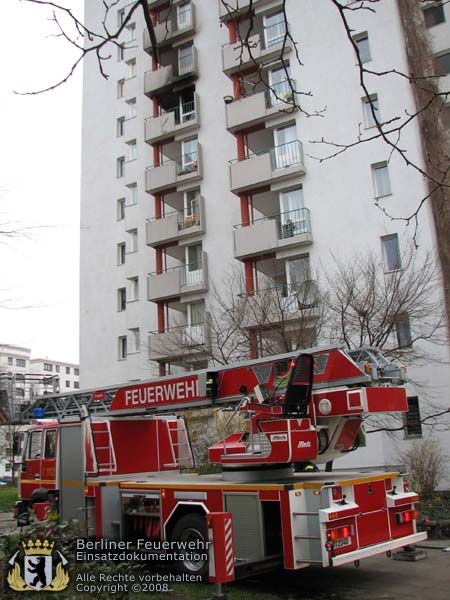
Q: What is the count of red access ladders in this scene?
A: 2